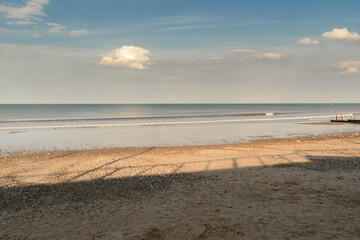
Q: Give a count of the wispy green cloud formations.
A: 0